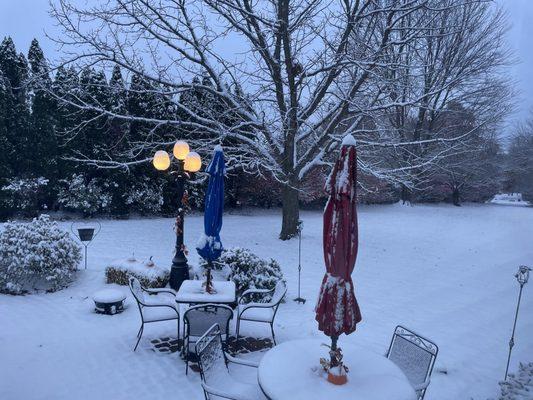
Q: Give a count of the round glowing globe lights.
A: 3